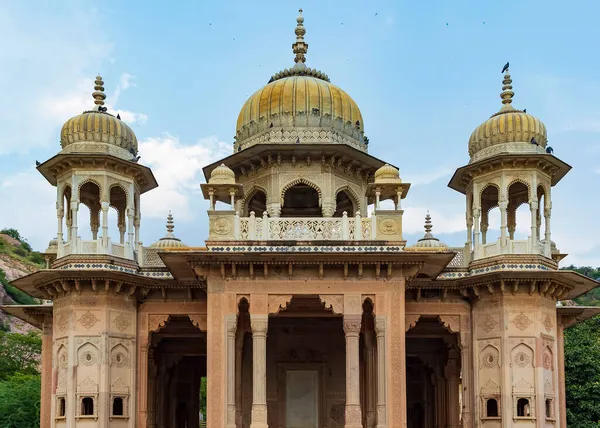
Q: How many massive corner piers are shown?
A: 2